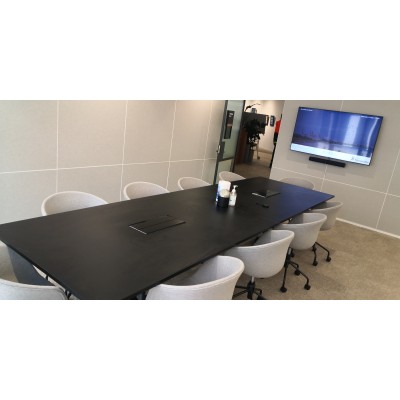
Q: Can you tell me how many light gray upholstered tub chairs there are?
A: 10